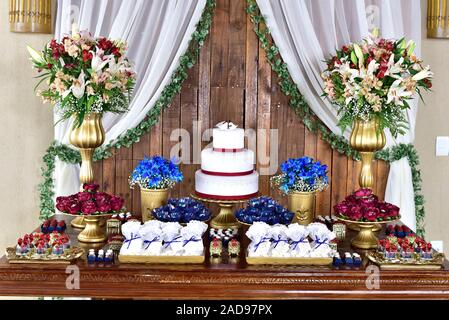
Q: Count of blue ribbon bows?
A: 8